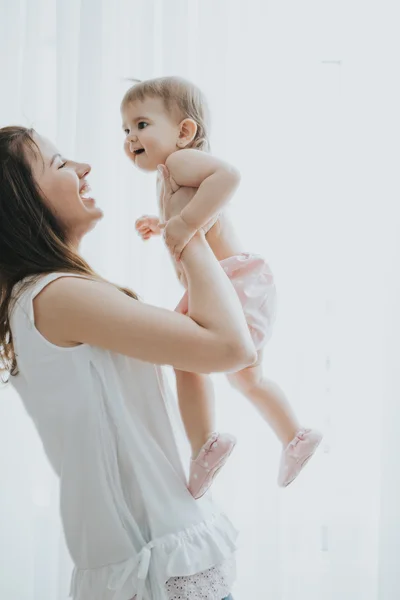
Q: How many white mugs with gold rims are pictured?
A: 0